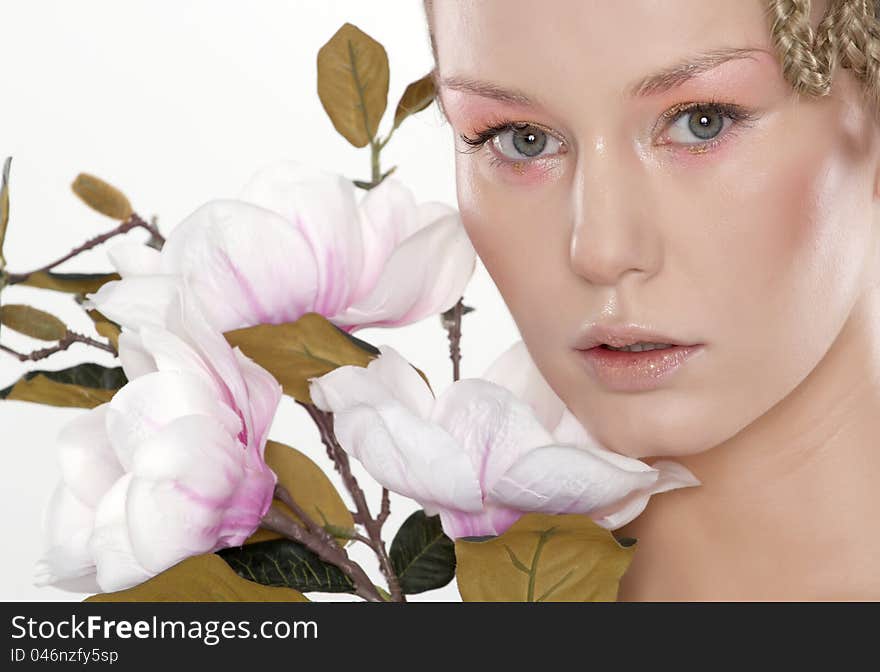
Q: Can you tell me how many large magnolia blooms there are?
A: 3